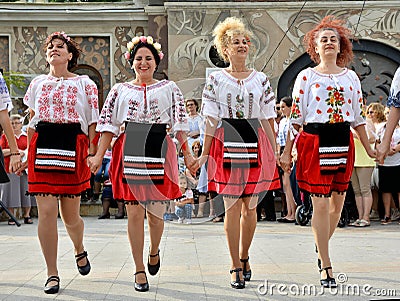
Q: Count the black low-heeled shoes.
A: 8